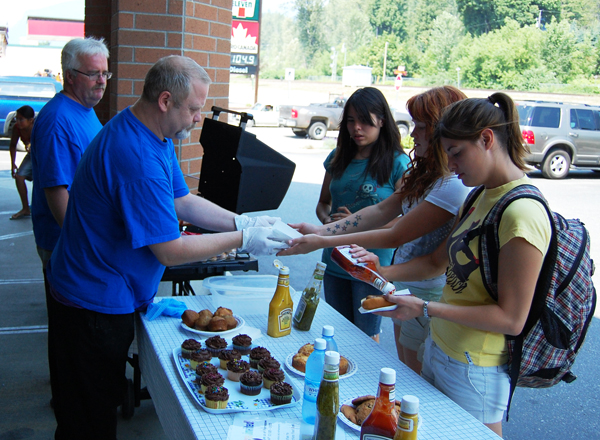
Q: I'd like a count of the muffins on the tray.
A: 14